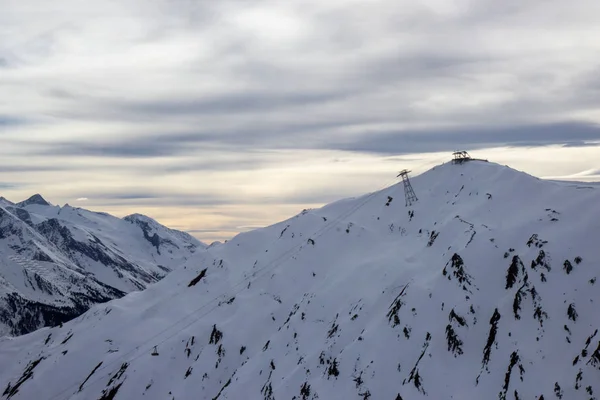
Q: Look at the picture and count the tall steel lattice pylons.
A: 1